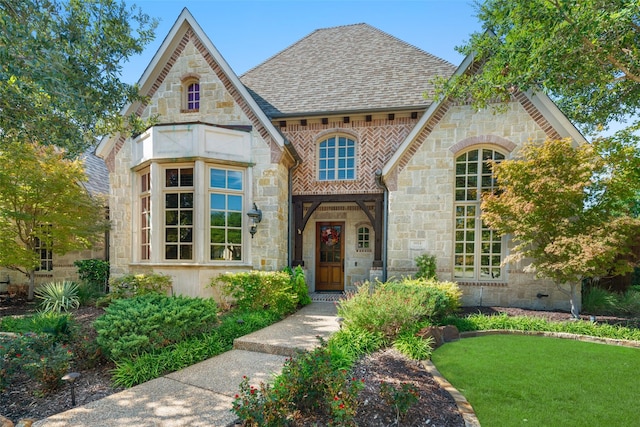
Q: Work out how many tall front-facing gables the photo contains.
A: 2